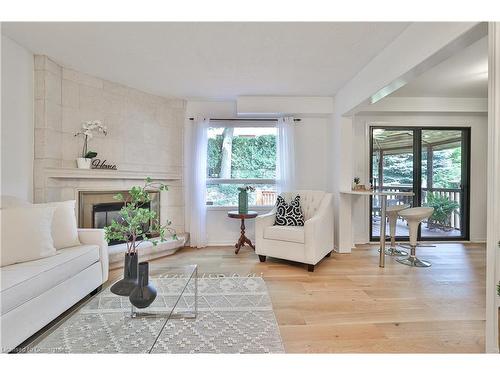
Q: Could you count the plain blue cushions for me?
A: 0